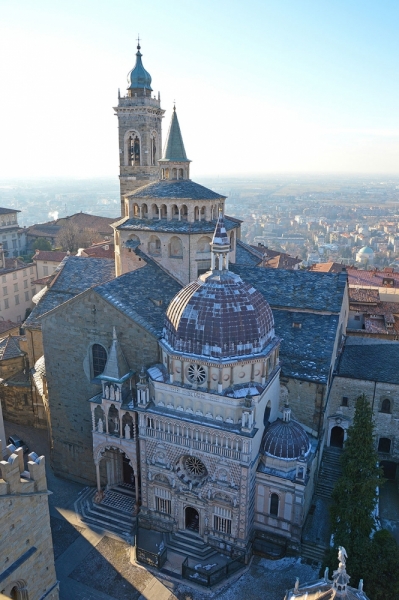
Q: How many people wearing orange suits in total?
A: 0